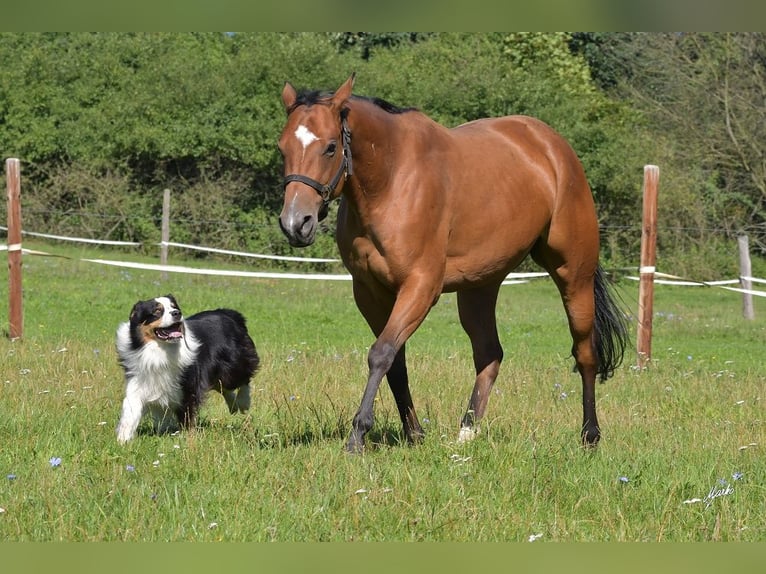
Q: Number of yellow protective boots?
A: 0